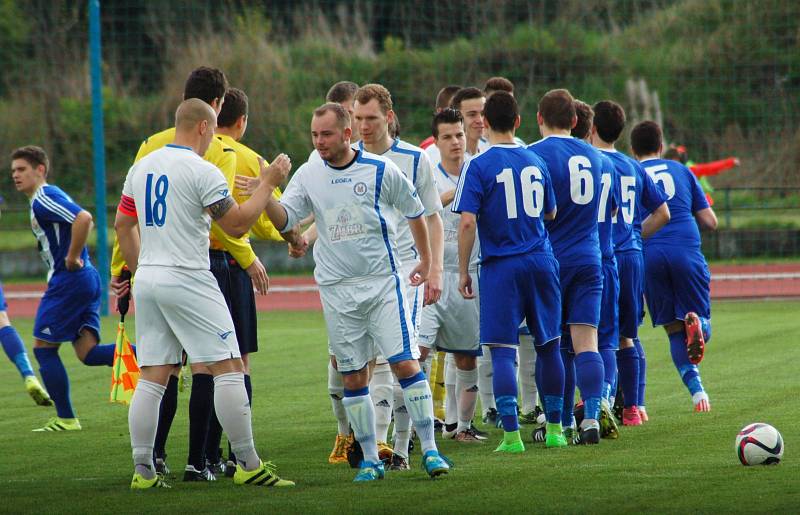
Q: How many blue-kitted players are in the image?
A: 7